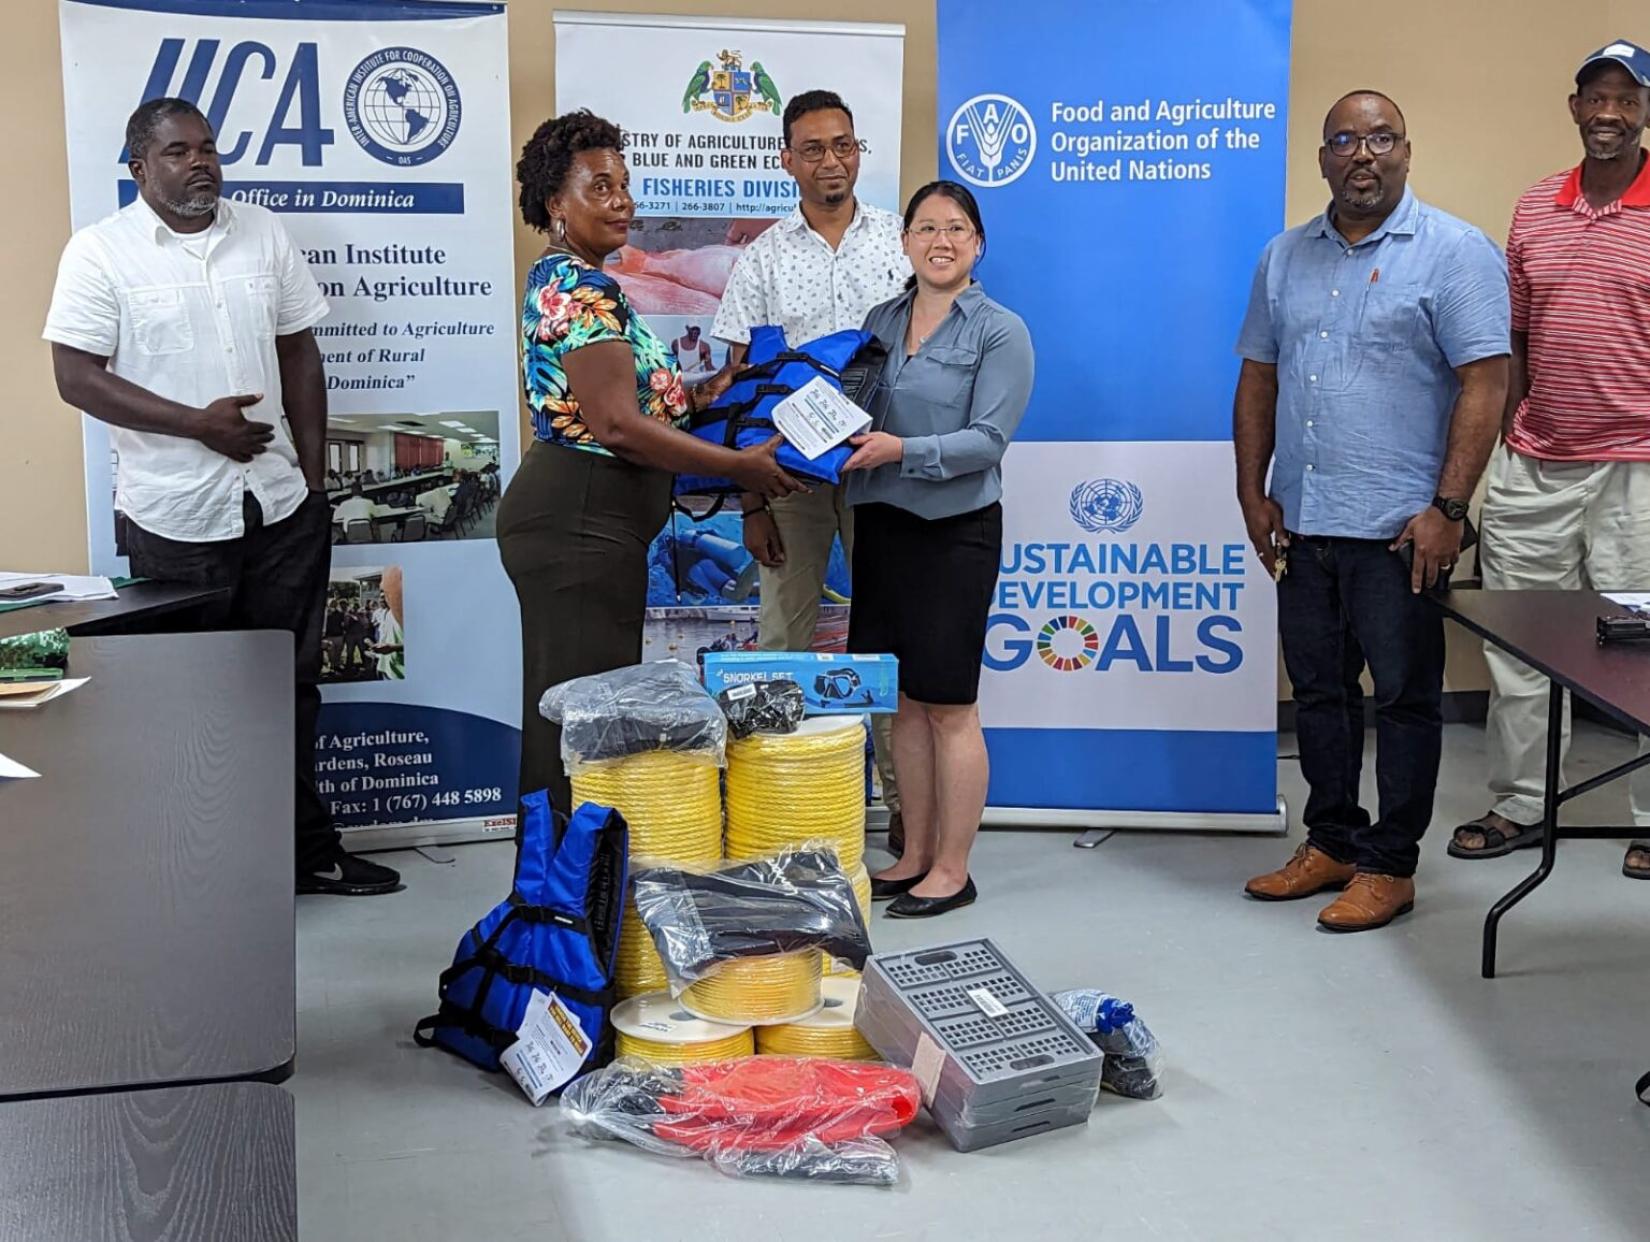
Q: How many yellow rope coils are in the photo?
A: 7